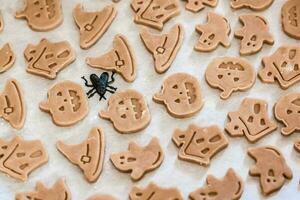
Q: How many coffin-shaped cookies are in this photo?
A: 0